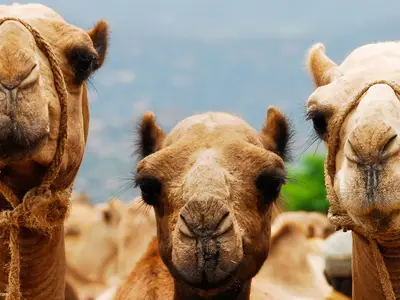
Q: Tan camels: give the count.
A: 3